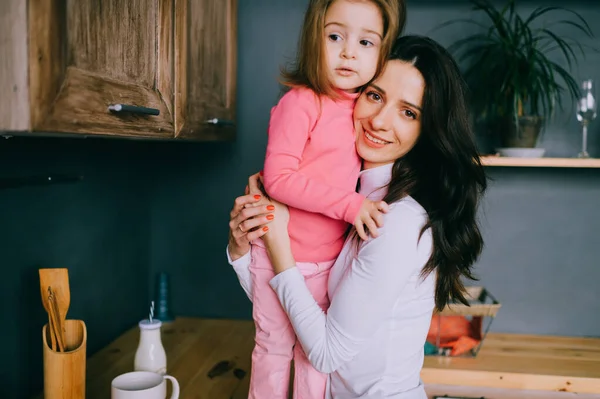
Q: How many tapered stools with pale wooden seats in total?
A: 0